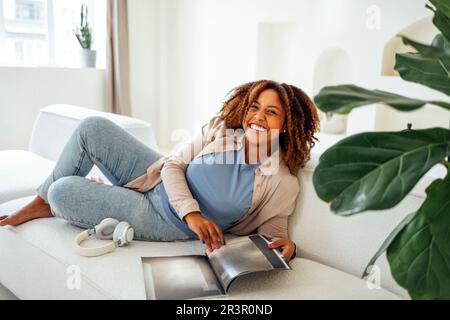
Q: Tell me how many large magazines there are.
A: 1